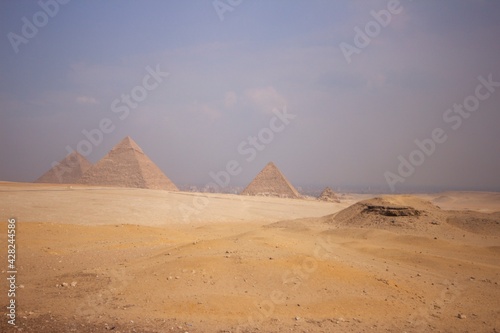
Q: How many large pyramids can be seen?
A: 3